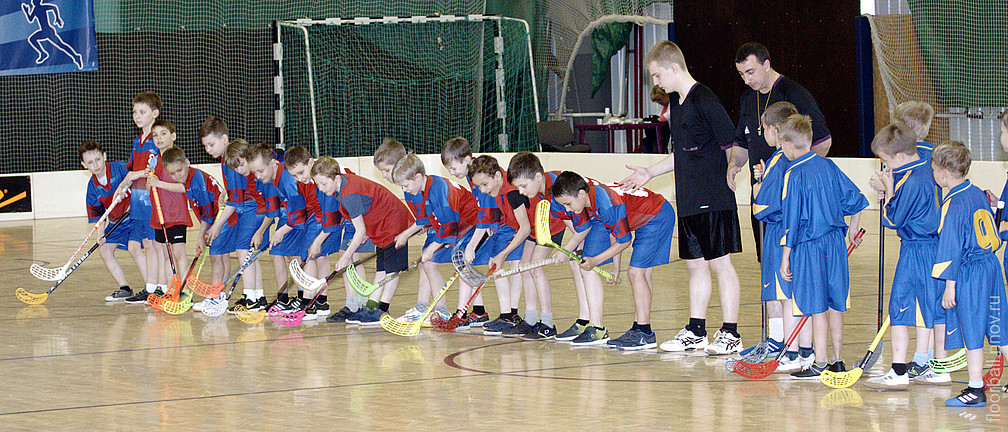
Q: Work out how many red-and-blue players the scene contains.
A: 15